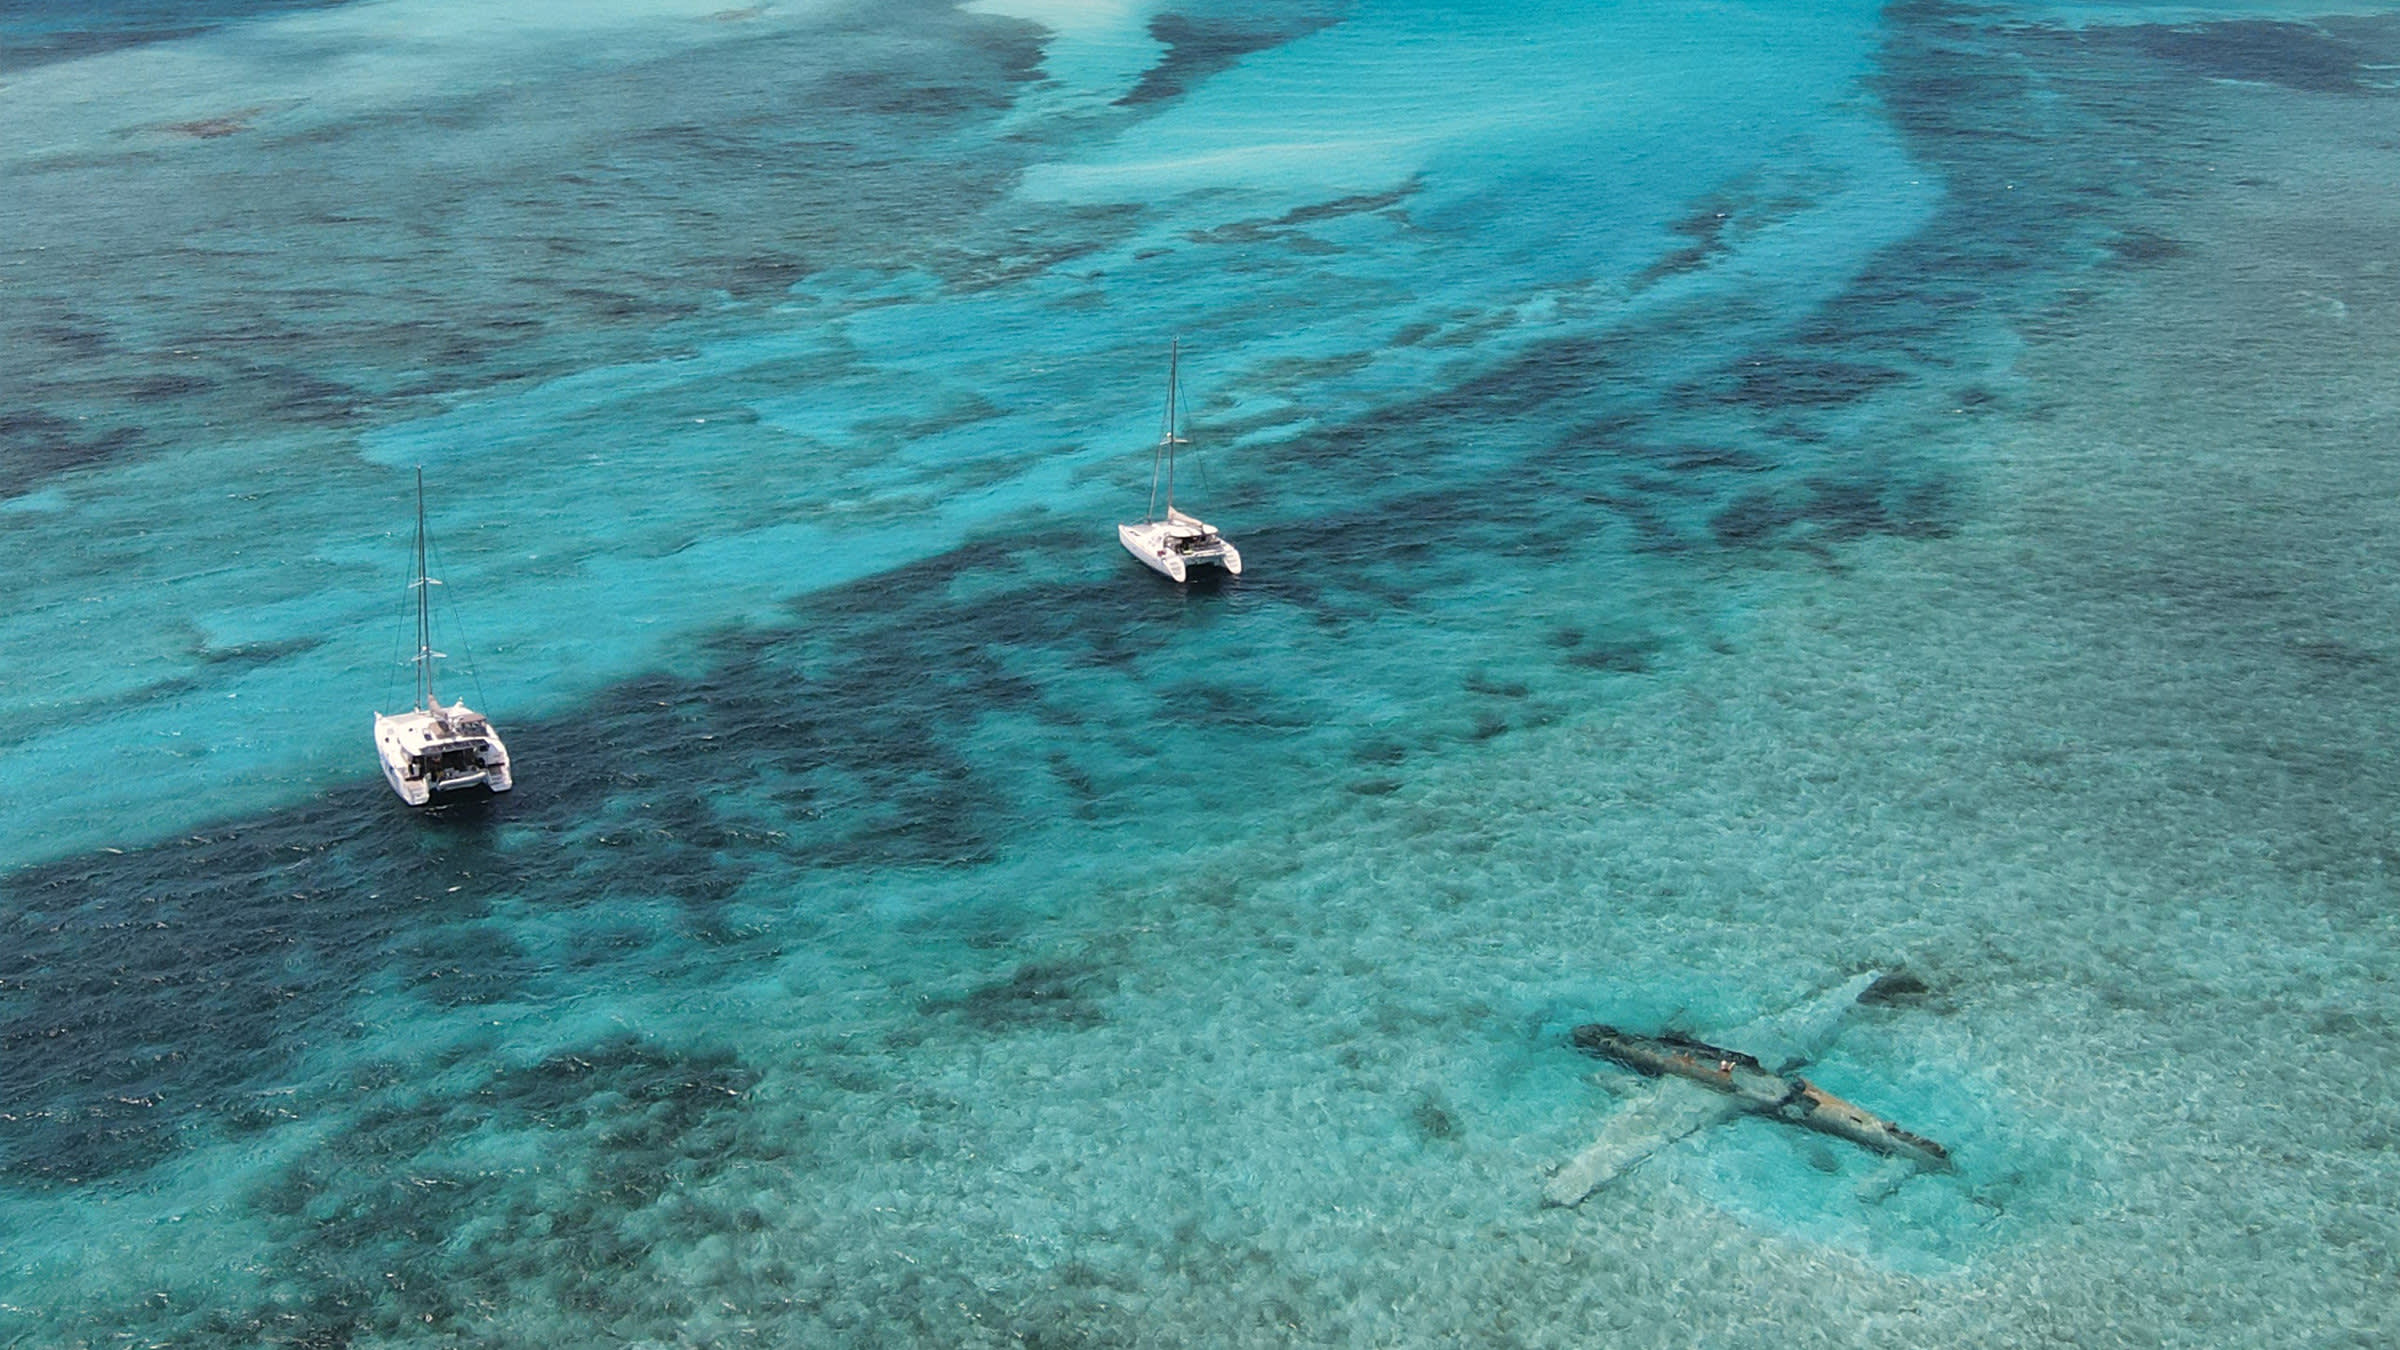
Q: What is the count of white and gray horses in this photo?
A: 0